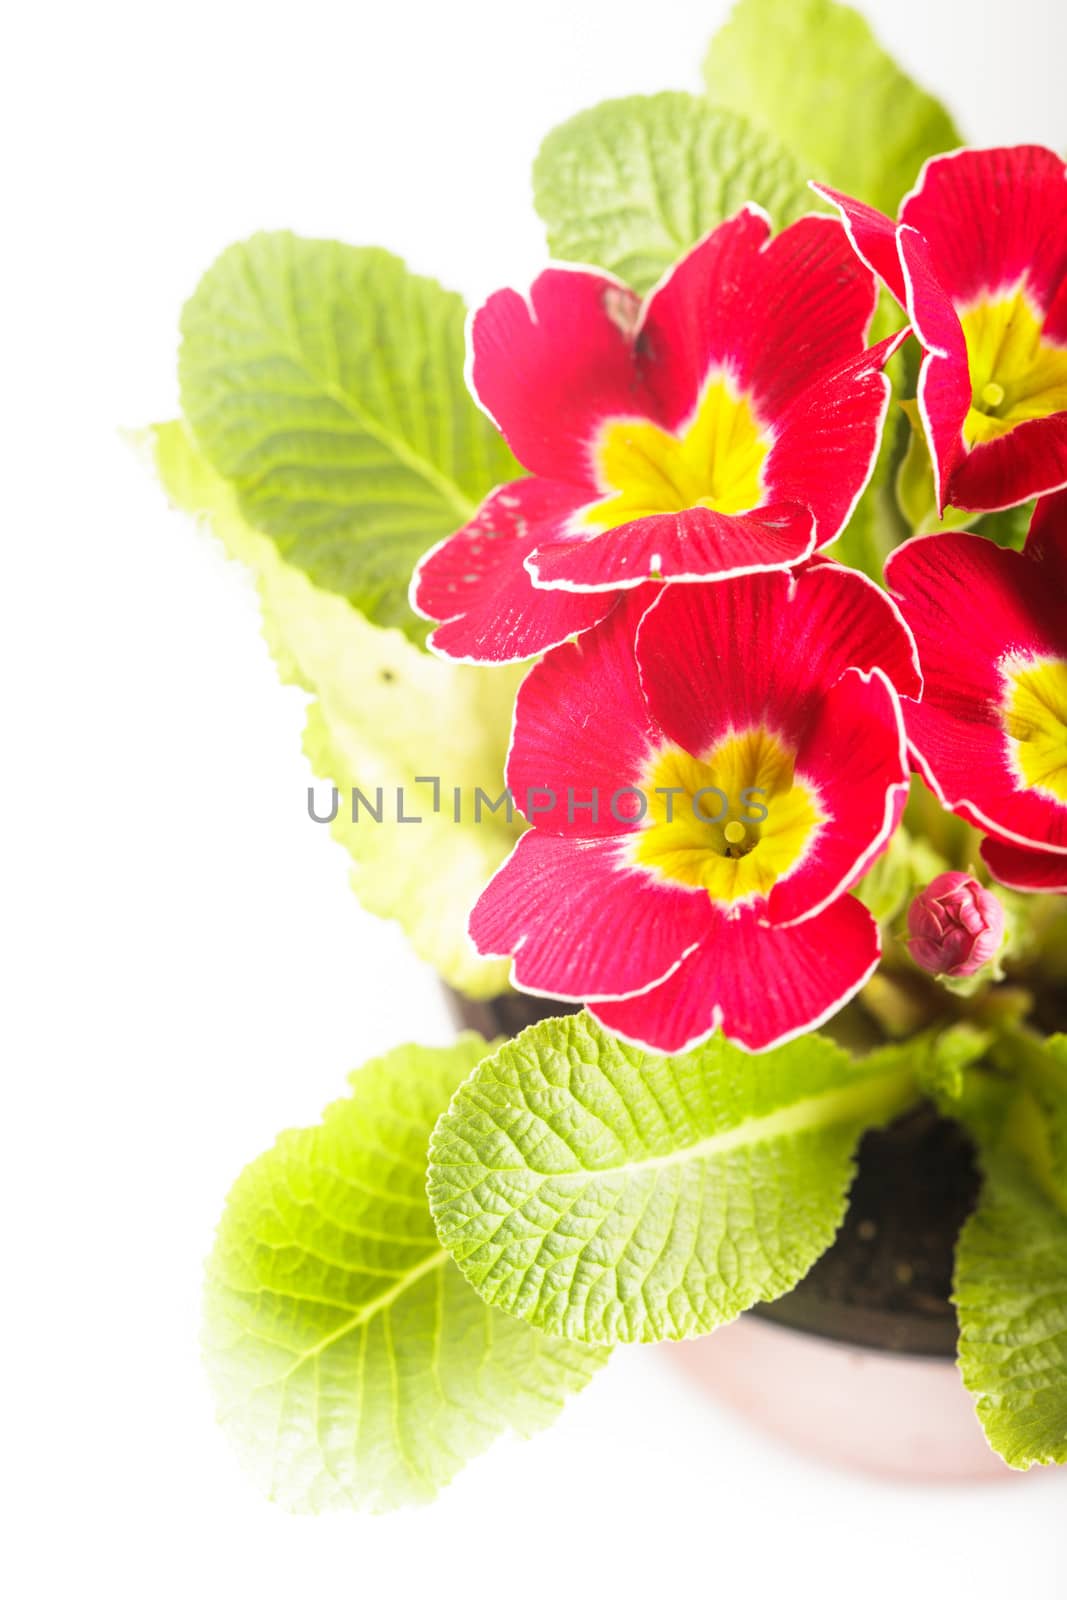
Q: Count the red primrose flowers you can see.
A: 4